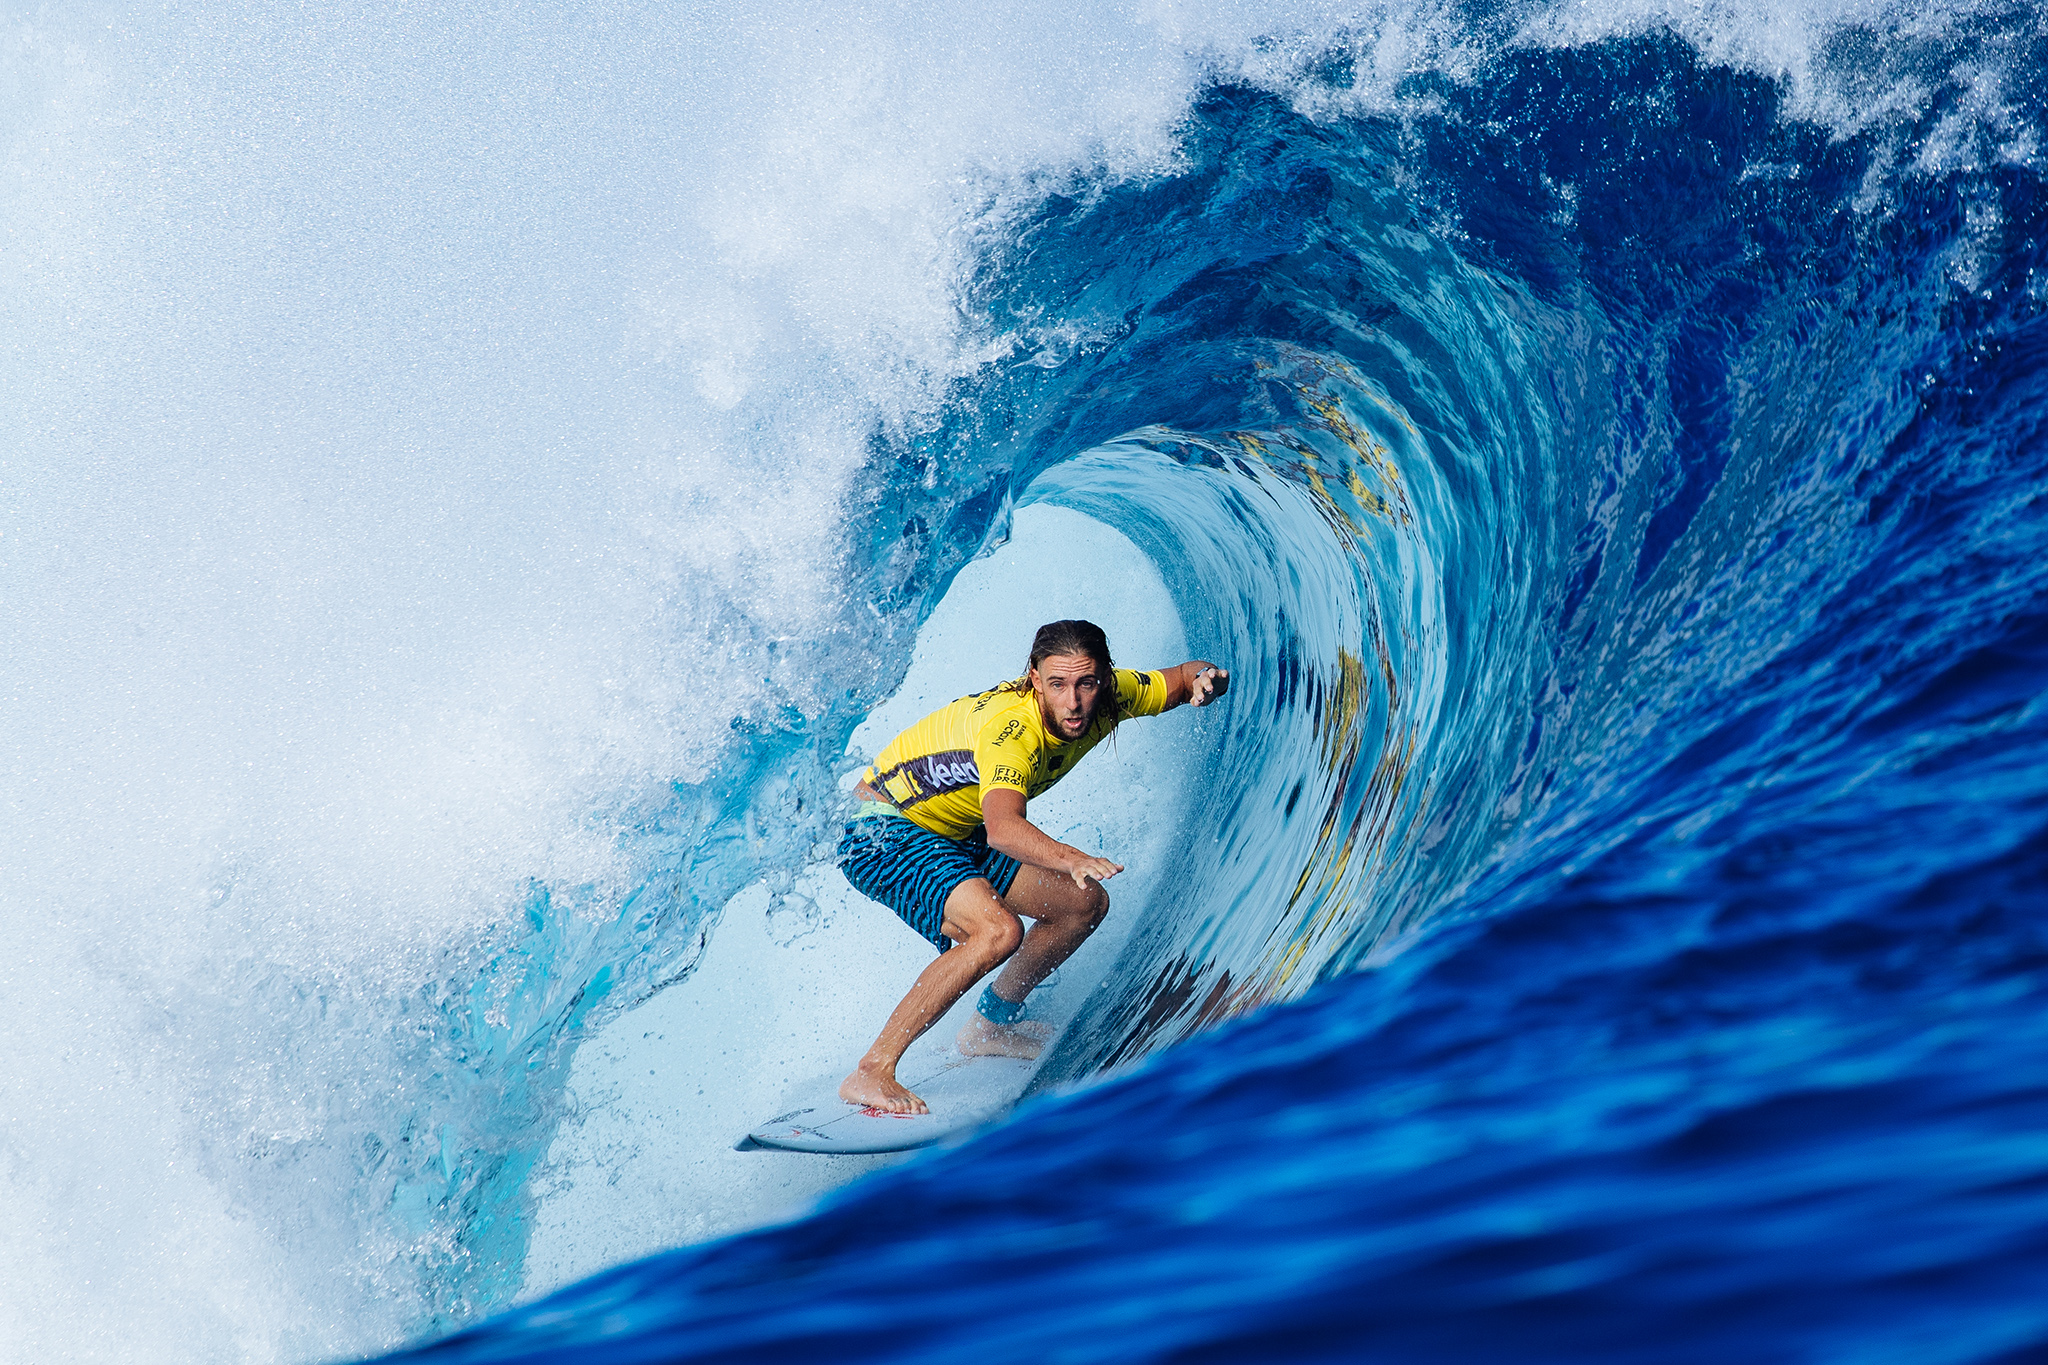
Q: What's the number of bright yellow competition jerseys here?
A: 1